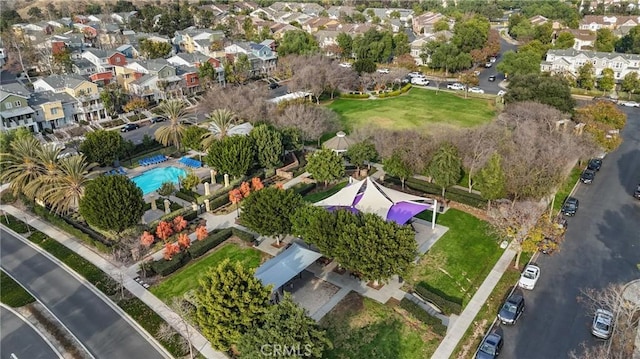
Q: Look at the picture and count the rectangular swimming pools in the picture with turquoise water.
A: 1